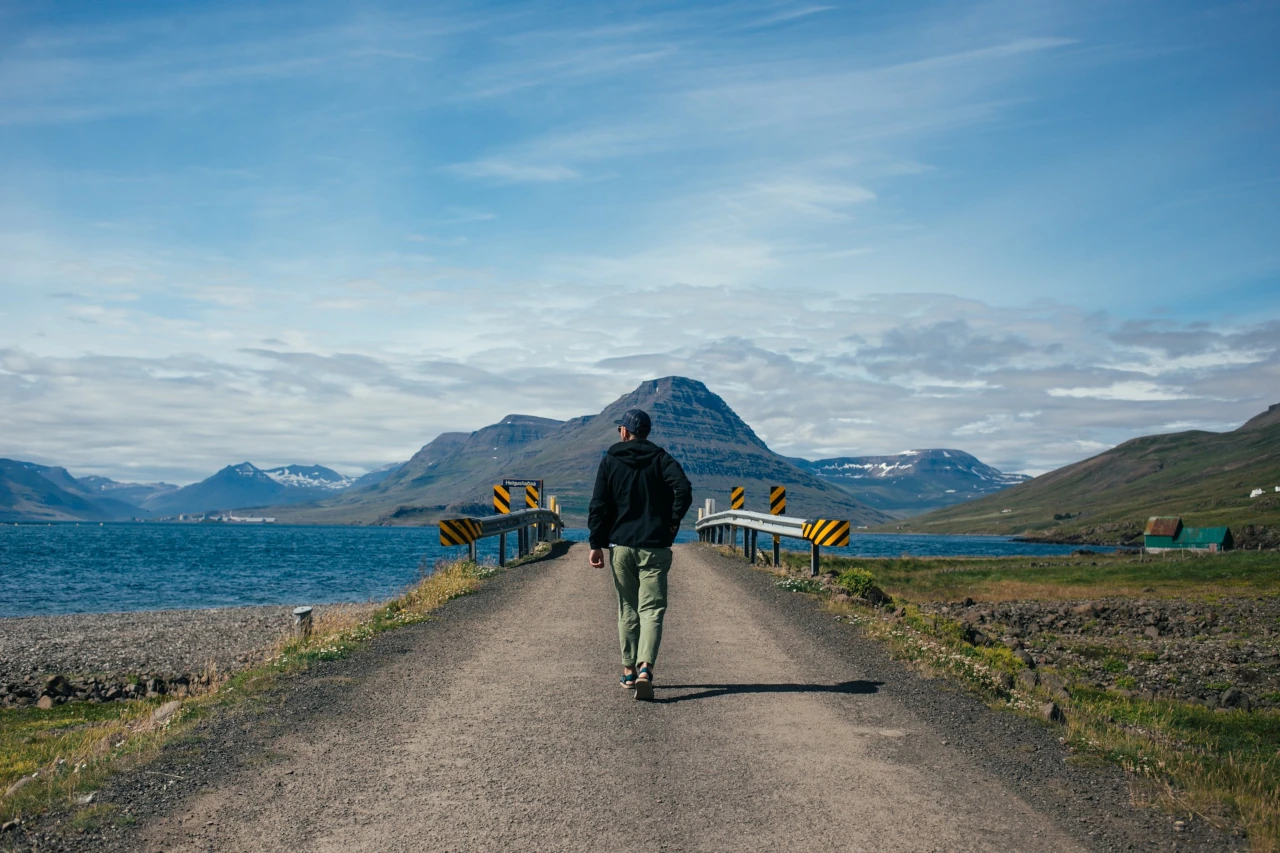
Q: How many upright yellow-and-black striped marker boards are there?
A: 4